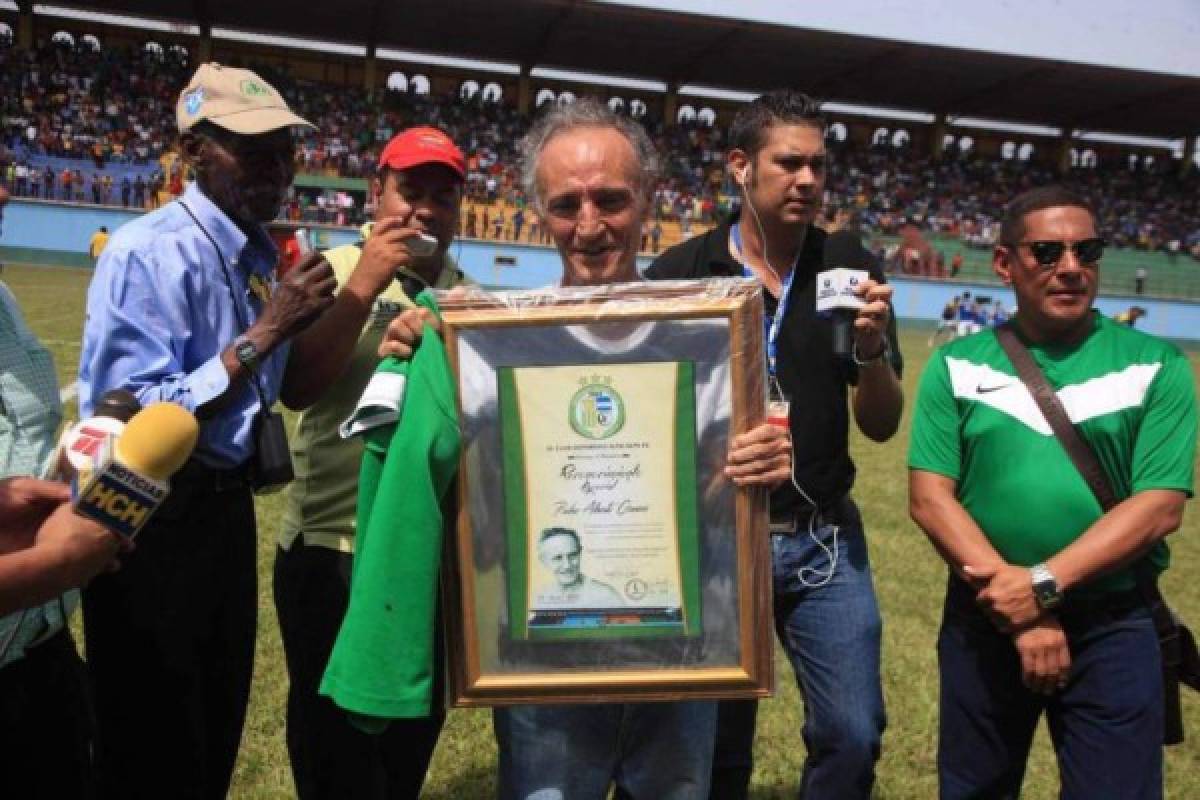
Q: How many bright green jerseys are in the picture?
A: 2